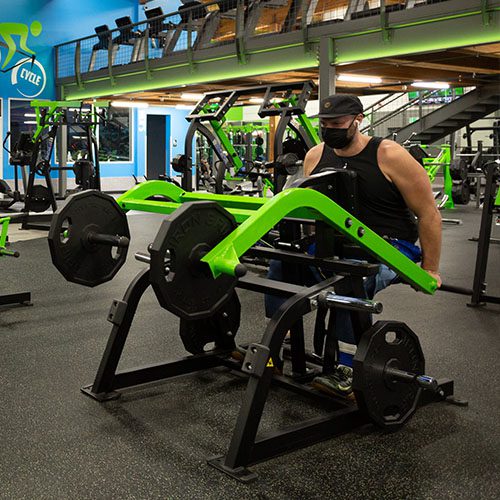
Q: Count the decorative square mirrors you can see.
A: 0